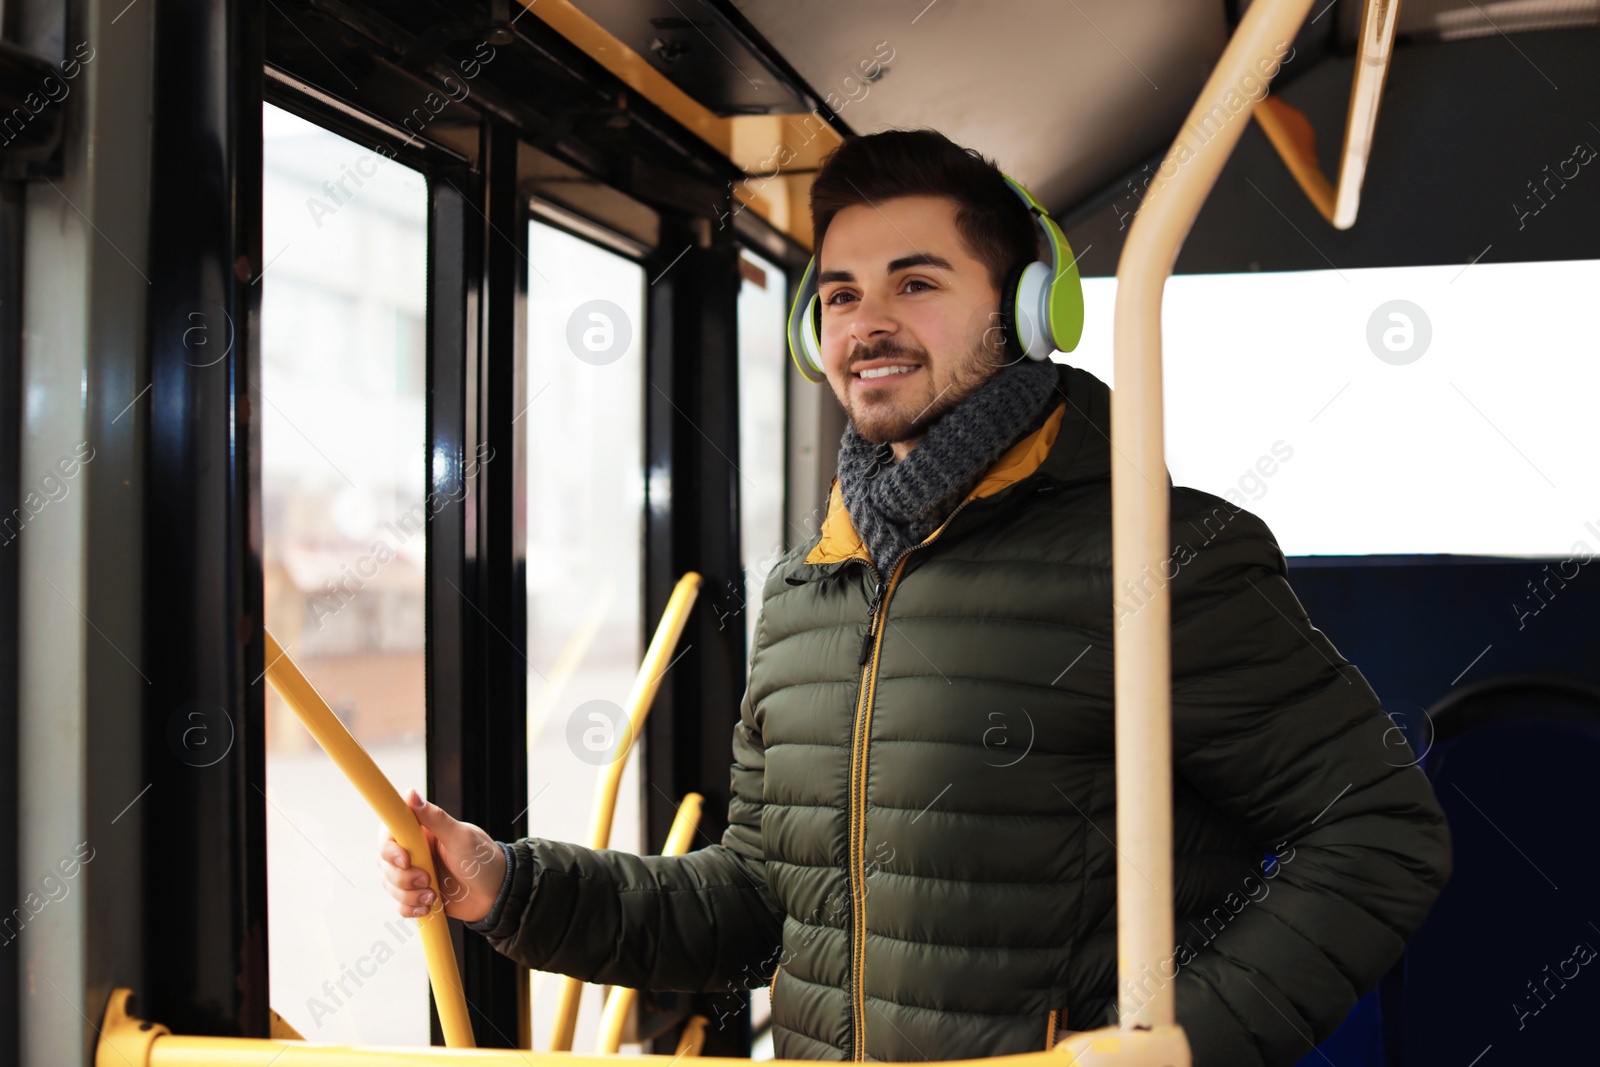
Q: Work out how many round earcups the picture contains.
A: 2